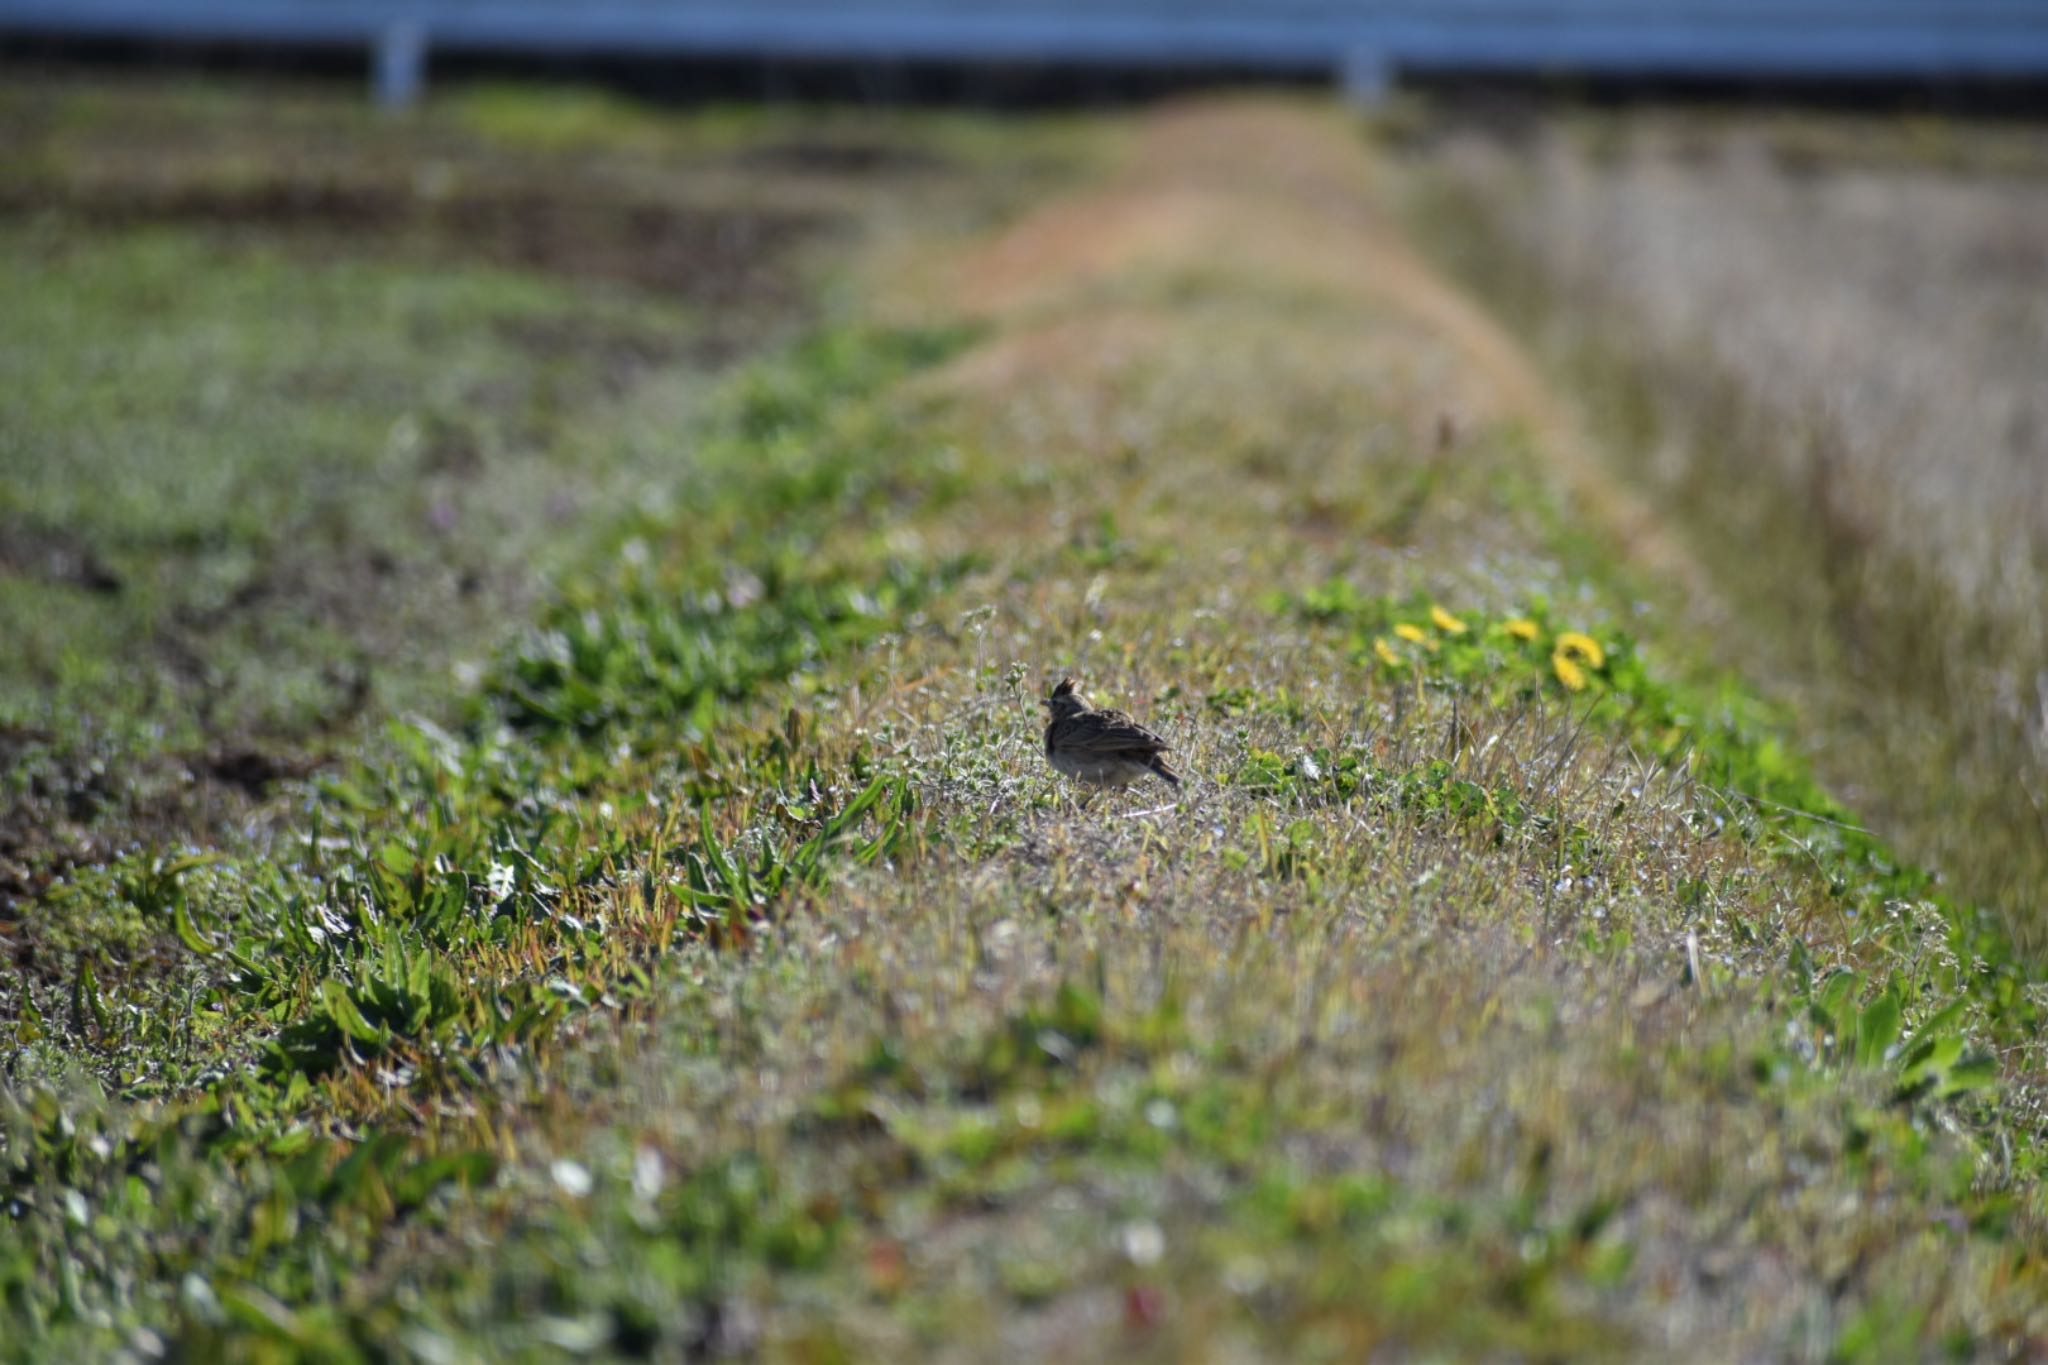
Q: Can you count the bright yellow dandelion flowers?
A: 6